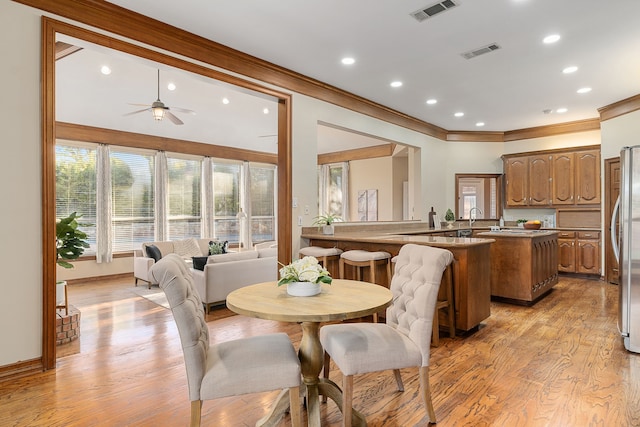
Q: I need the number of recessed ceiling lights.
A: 13